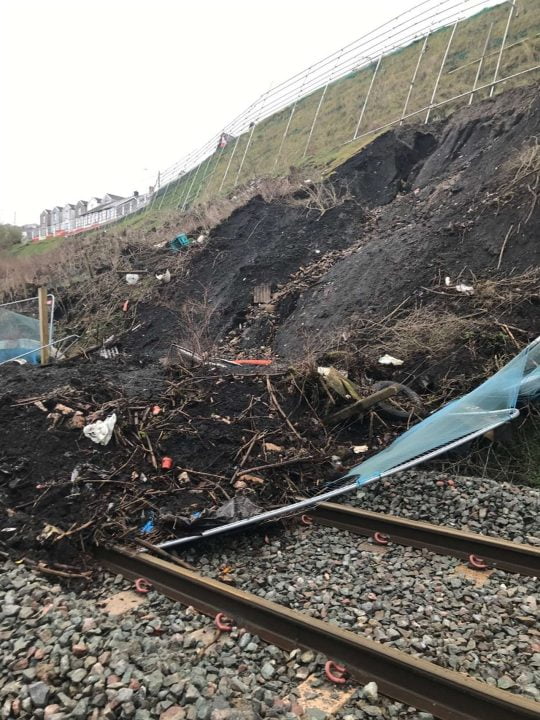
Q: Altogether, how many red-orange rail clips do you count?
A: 6